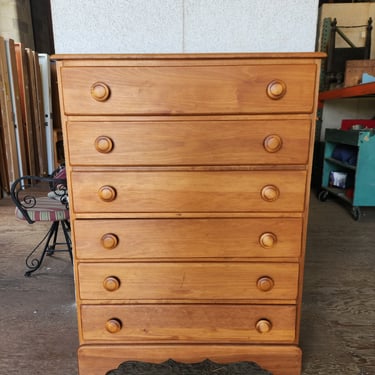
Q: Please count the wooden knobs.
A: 12